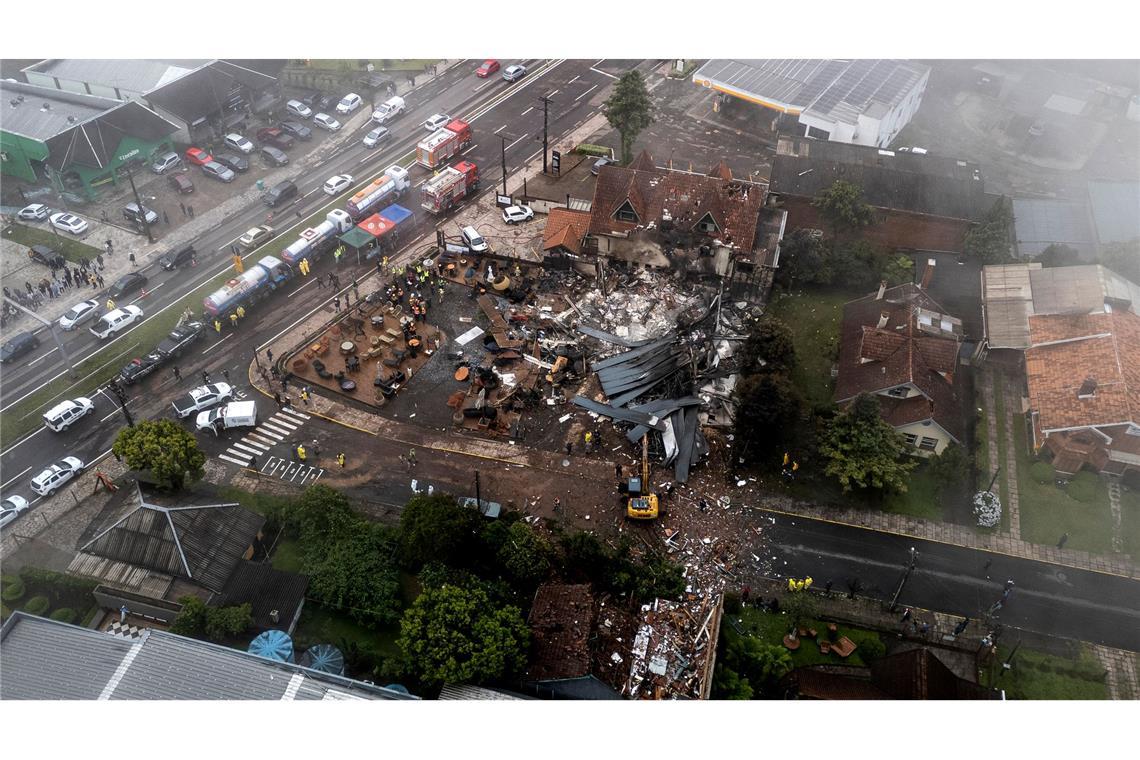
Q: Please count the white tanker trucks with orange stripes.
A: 1